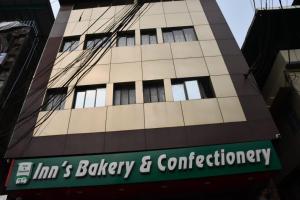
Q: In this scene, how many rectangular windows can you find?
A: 10